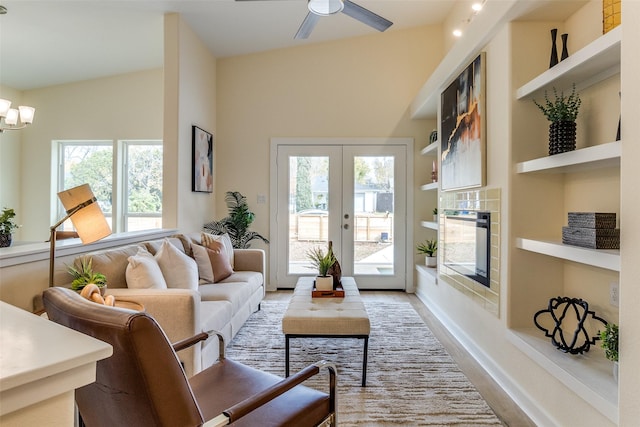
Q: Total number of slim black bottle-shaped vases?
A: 2